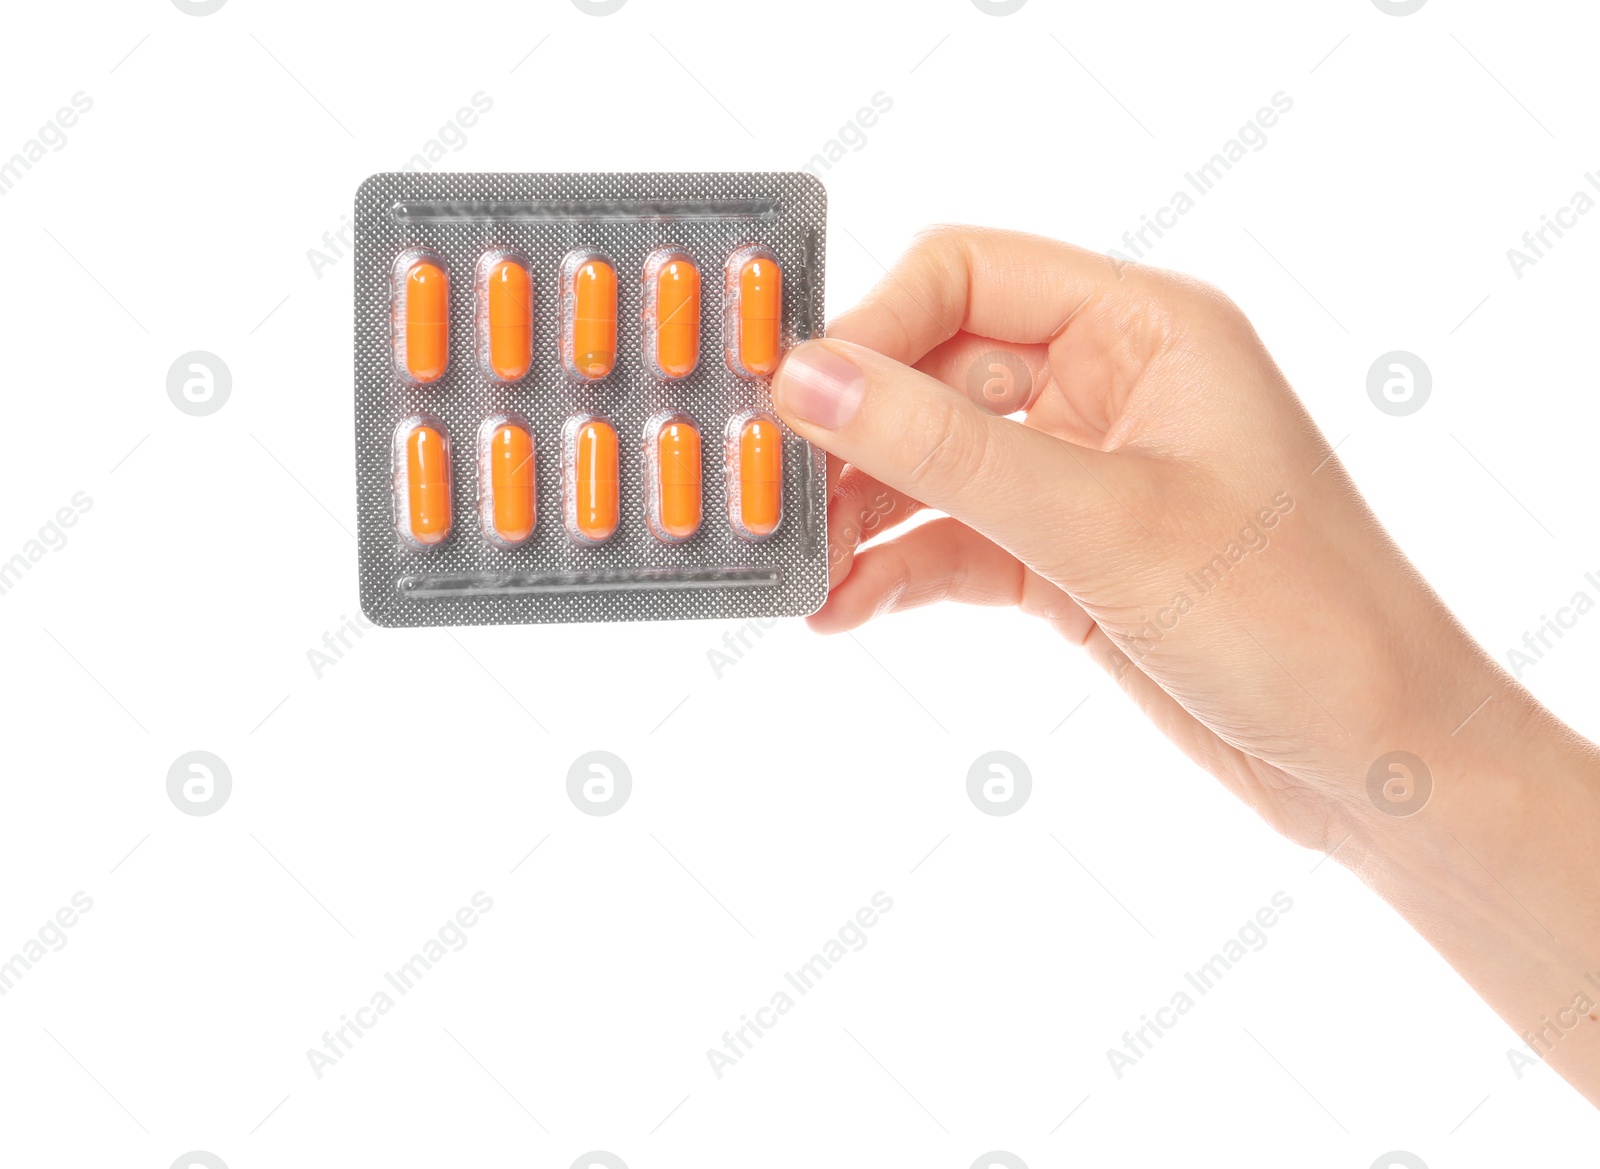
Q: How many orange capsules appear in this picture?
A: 10